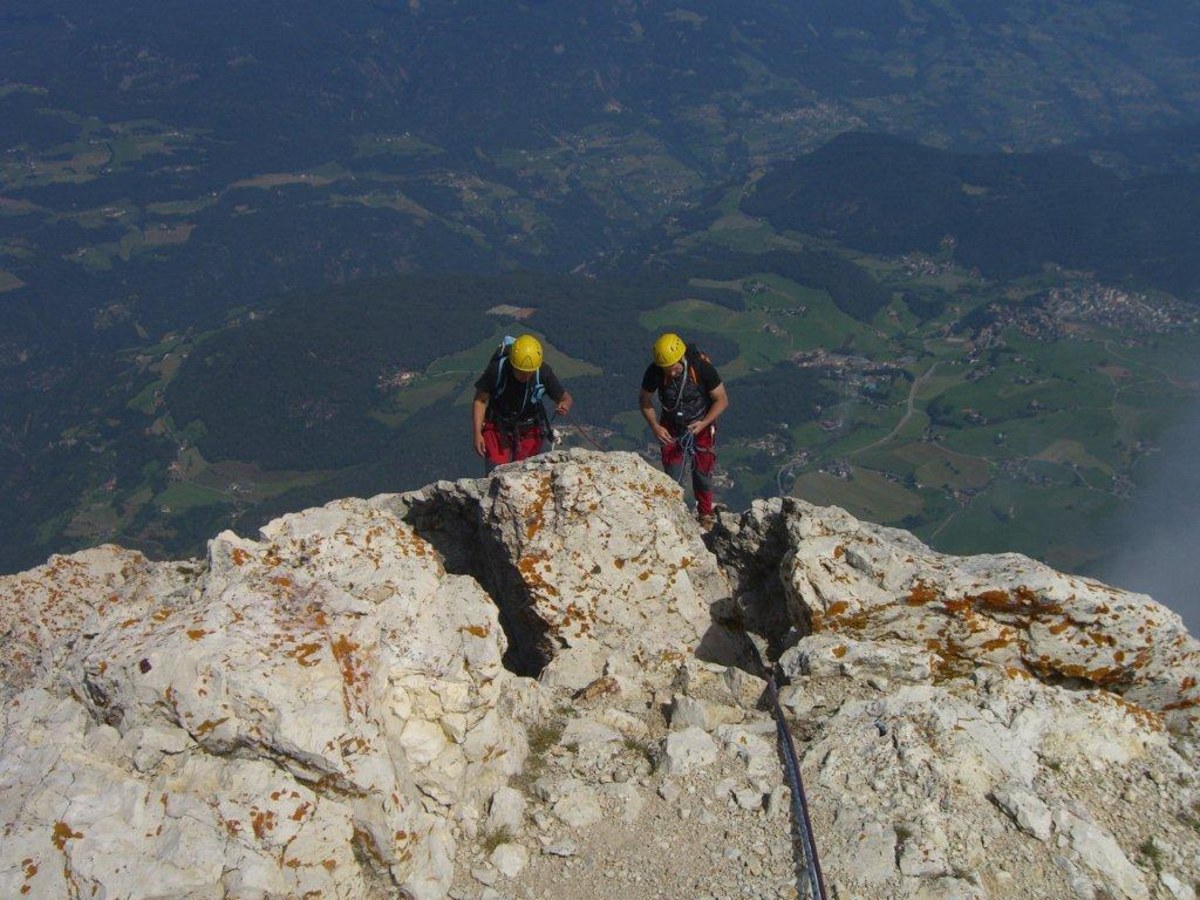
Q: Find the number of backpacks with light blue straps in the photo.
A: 1